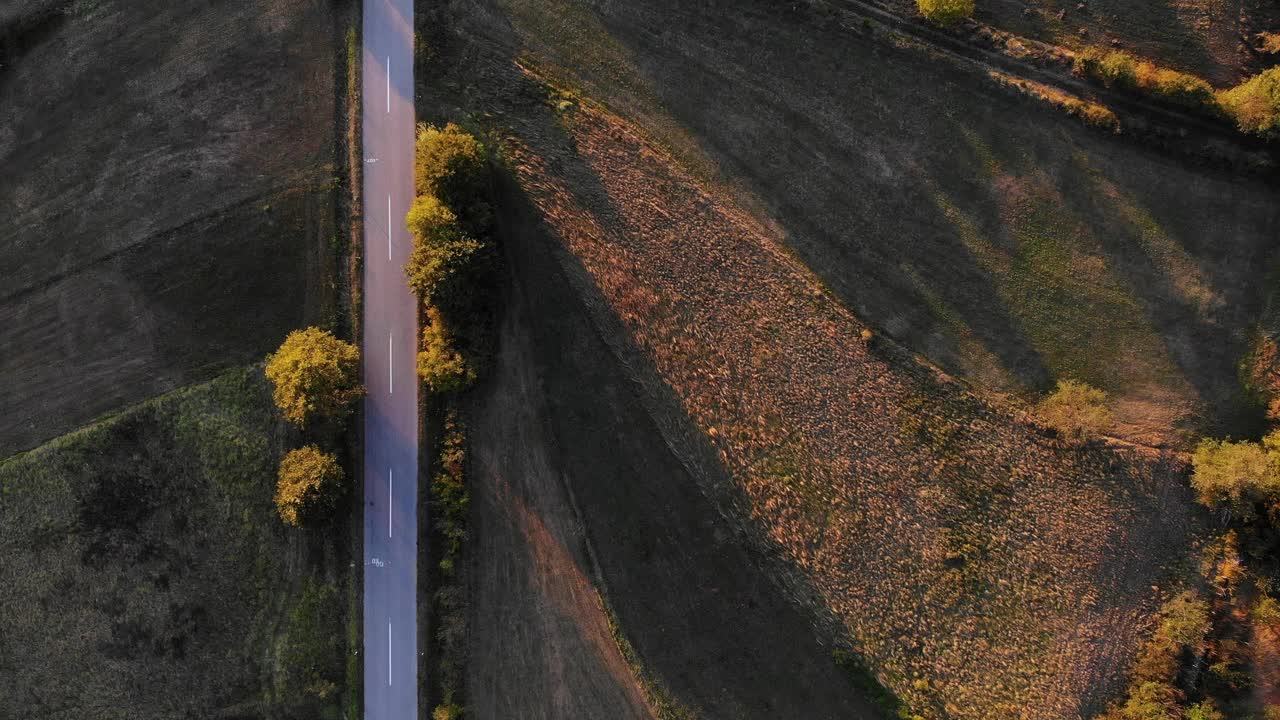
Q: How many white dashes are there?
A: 5